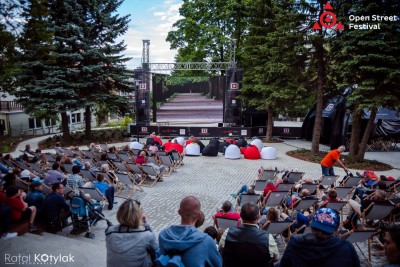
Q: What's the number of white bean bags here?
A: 6